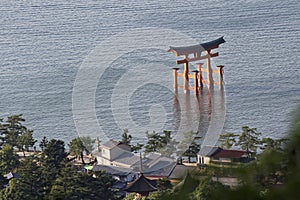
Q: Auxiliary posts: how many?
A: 4